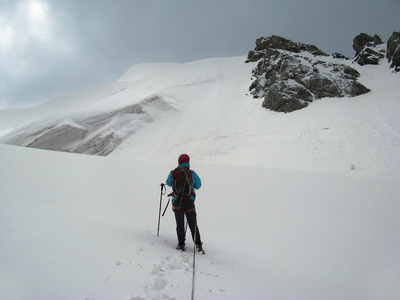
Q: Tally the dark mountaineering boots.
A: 2